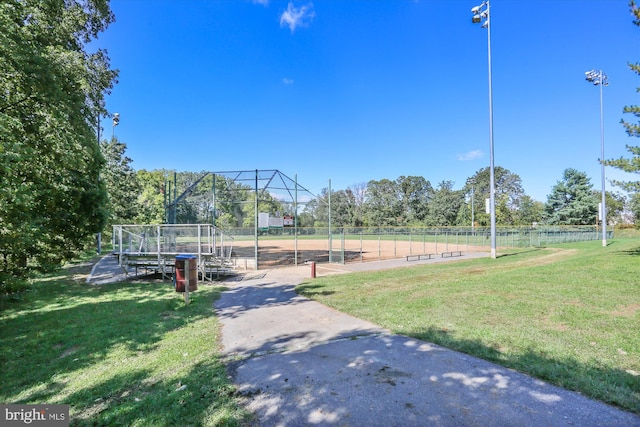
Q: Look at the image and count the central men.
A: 0